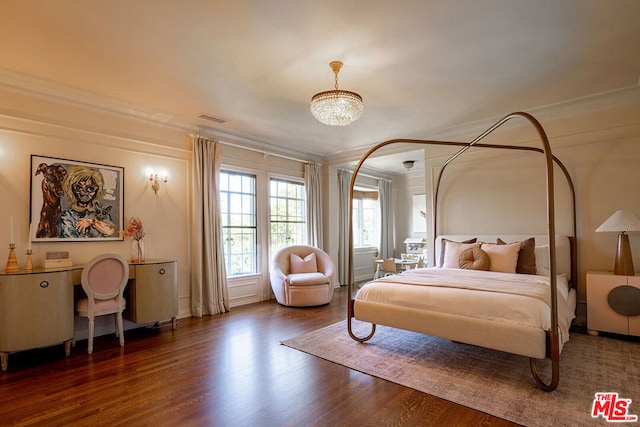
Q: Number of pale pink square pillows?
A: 3